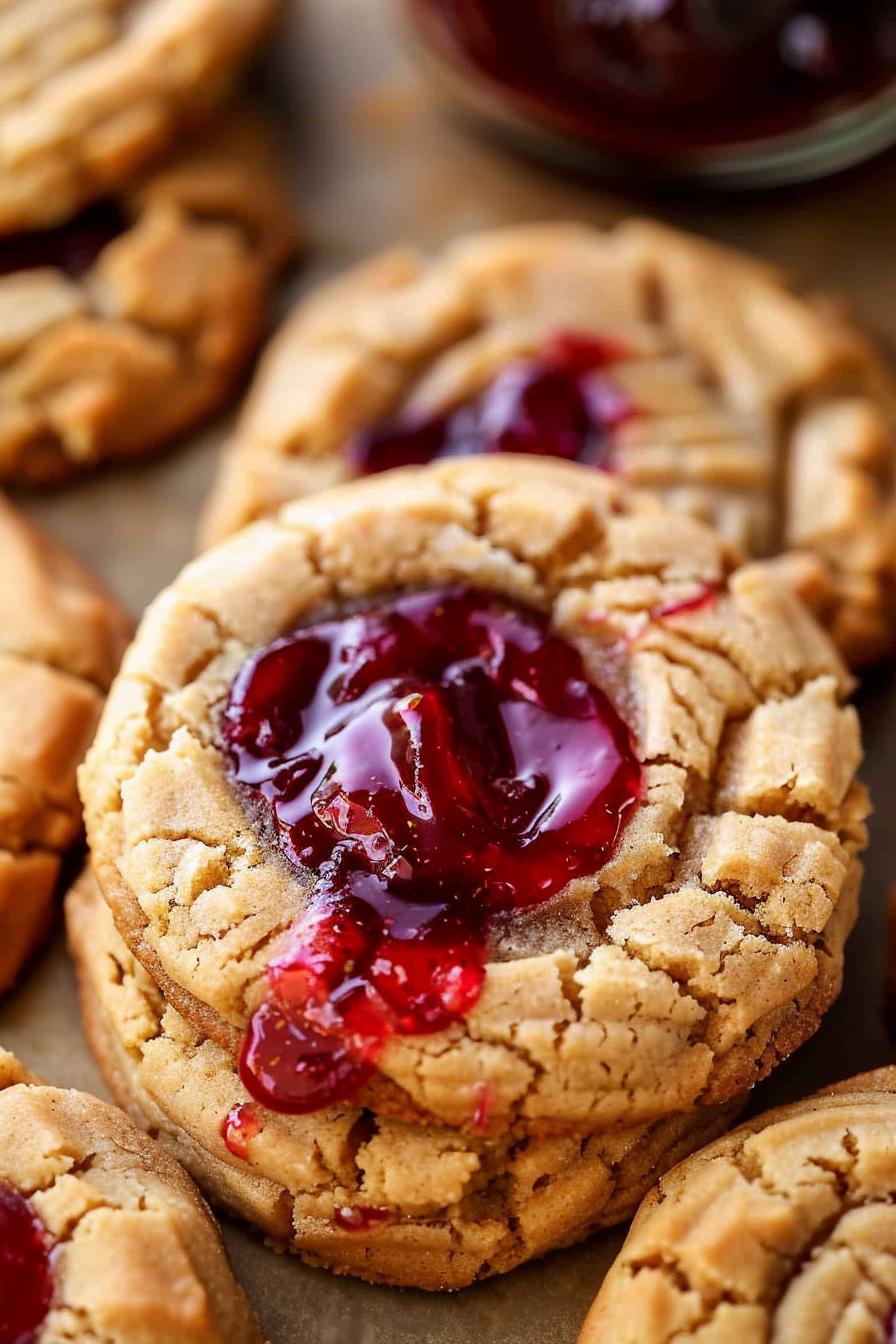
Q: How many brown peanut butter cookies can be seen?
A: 8